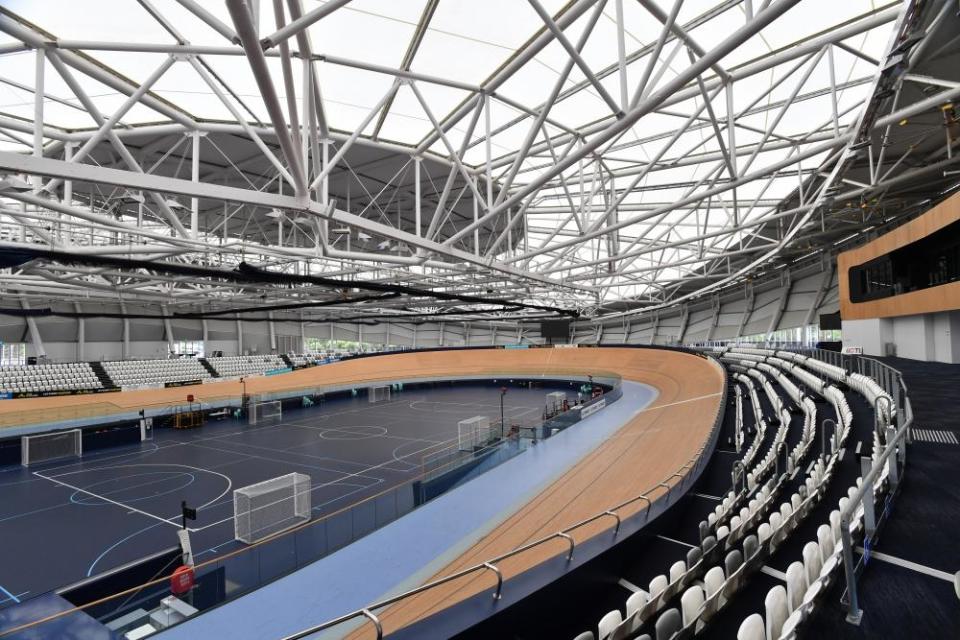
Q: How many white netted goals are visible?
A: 6